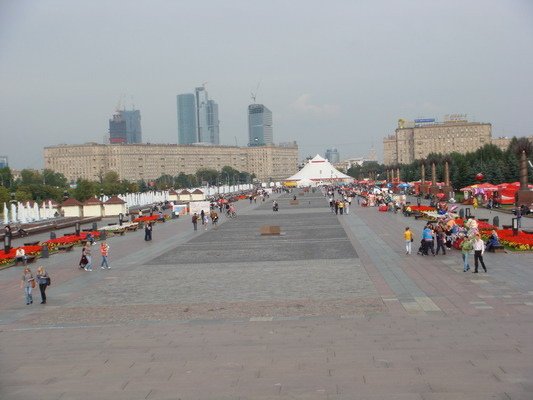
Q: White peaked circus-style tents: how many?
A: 1